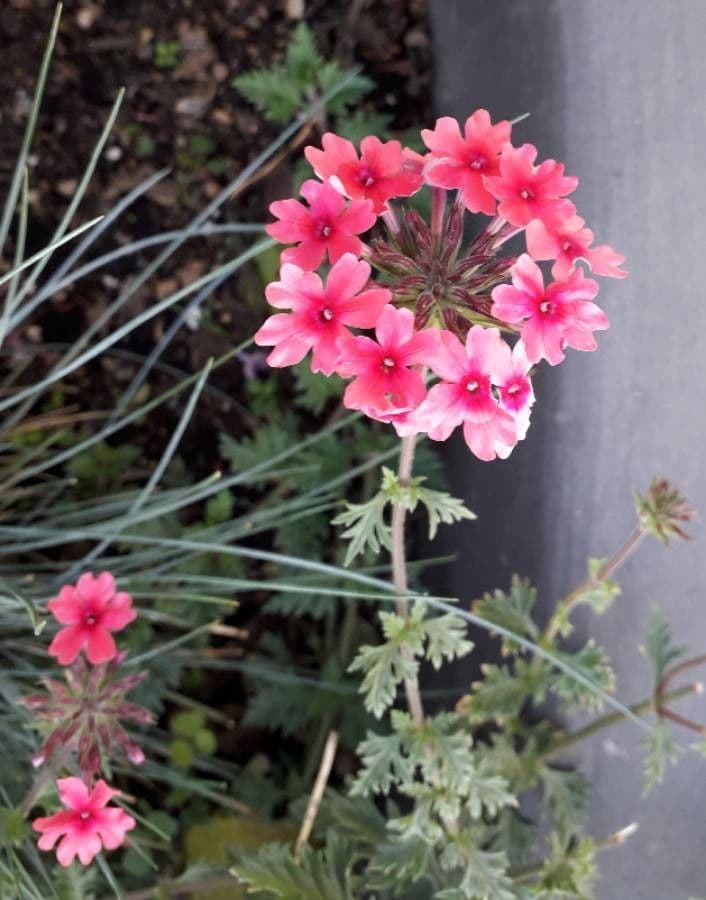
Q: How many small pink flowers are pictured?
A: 12